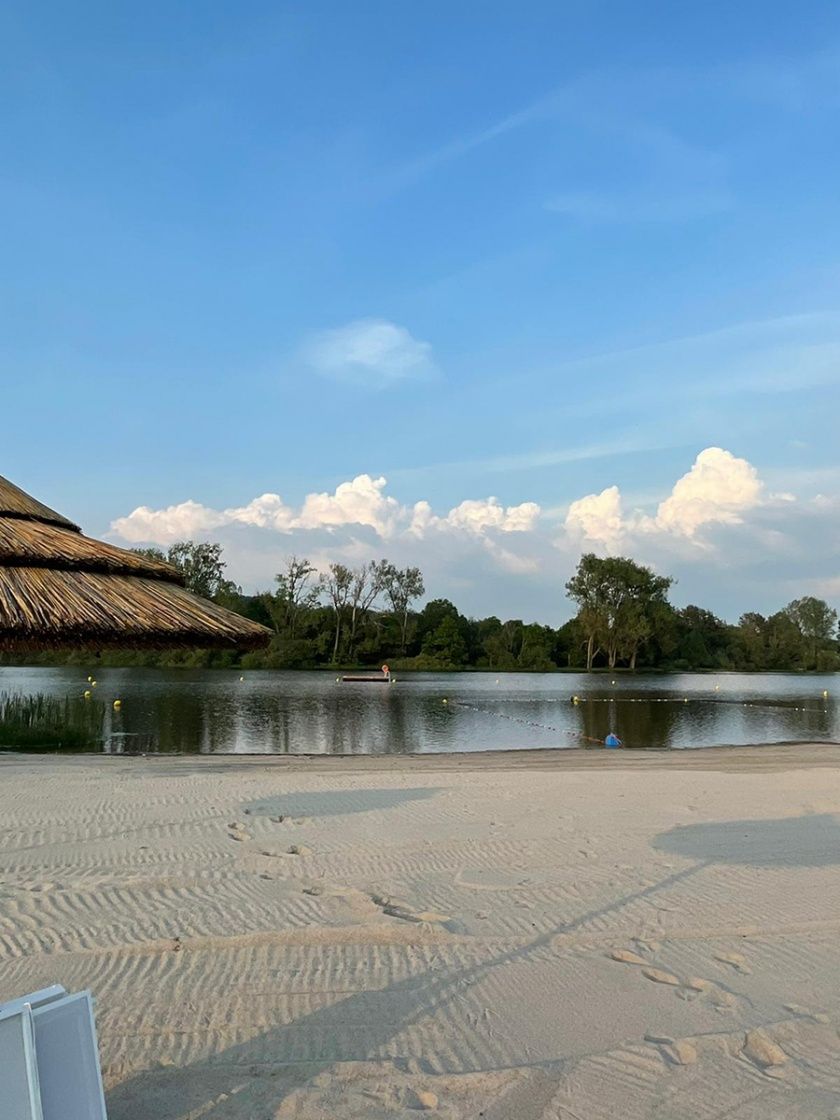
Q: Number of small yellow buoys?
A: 14